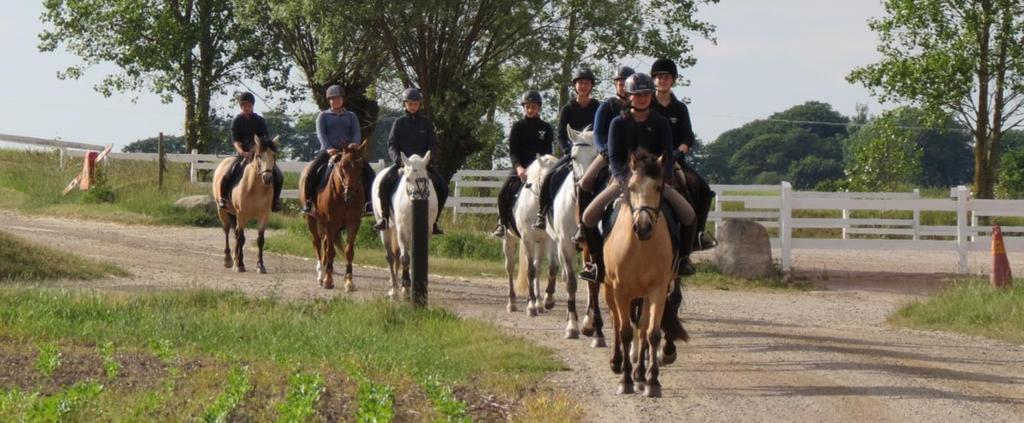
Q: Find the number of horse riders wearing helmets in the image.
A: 8